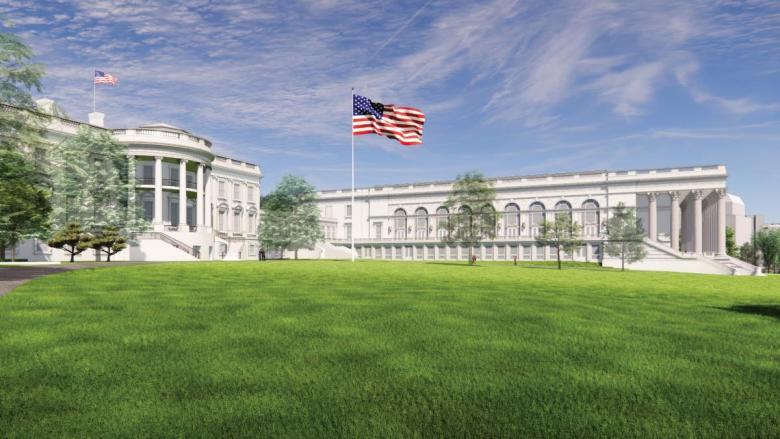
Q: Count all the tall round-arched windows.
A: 9